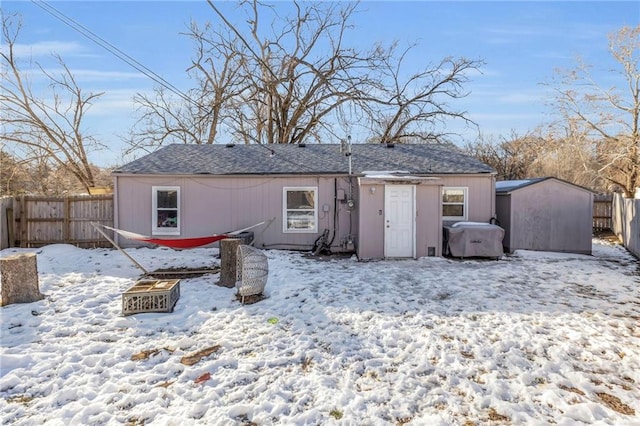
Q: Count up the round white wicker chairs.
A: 1